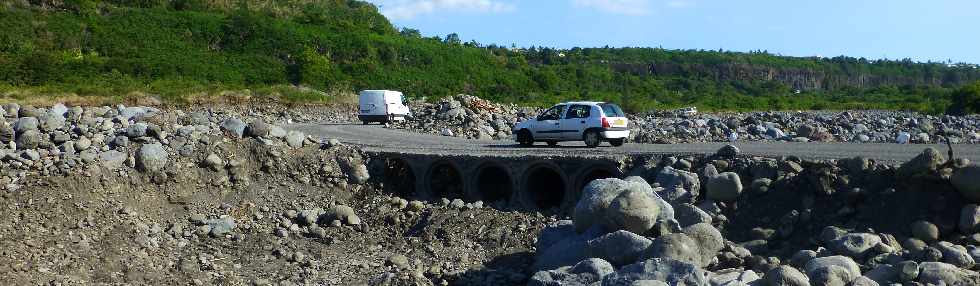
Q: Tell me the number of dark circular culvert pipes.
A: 5